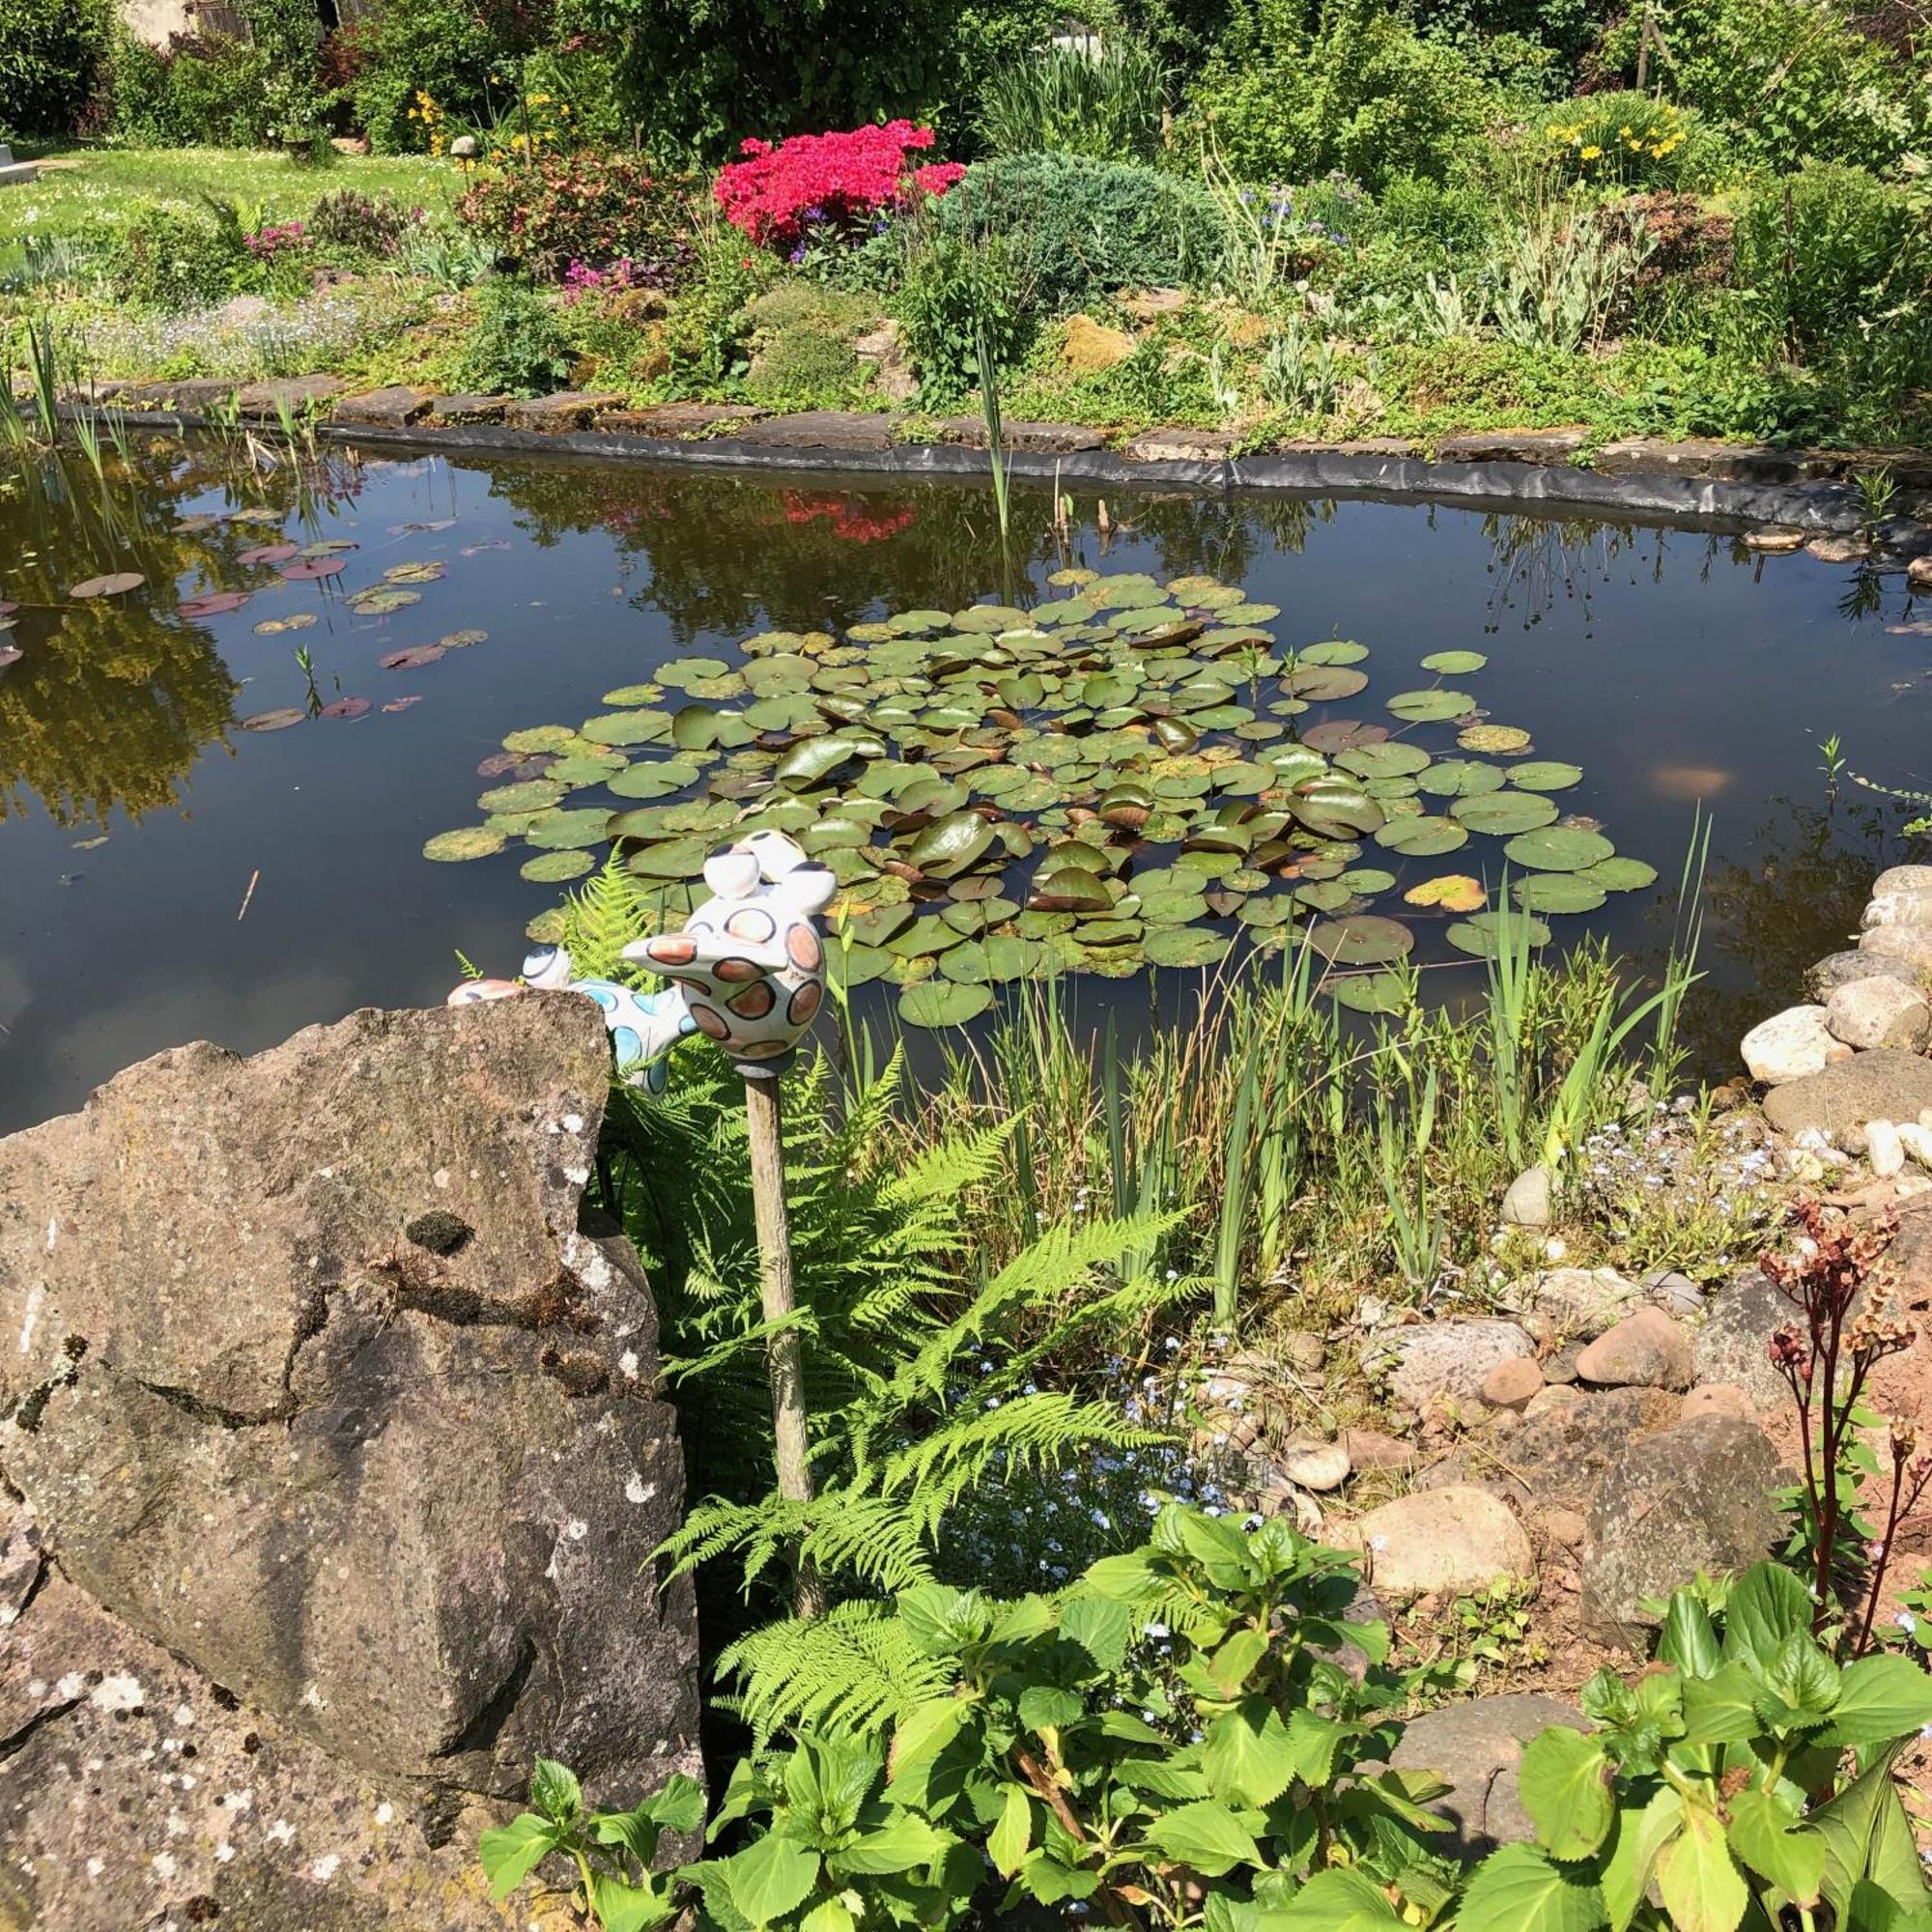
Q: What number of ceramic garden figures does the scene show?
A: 2